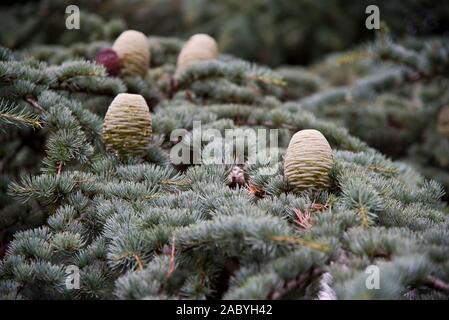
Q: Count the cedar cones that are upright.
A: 4